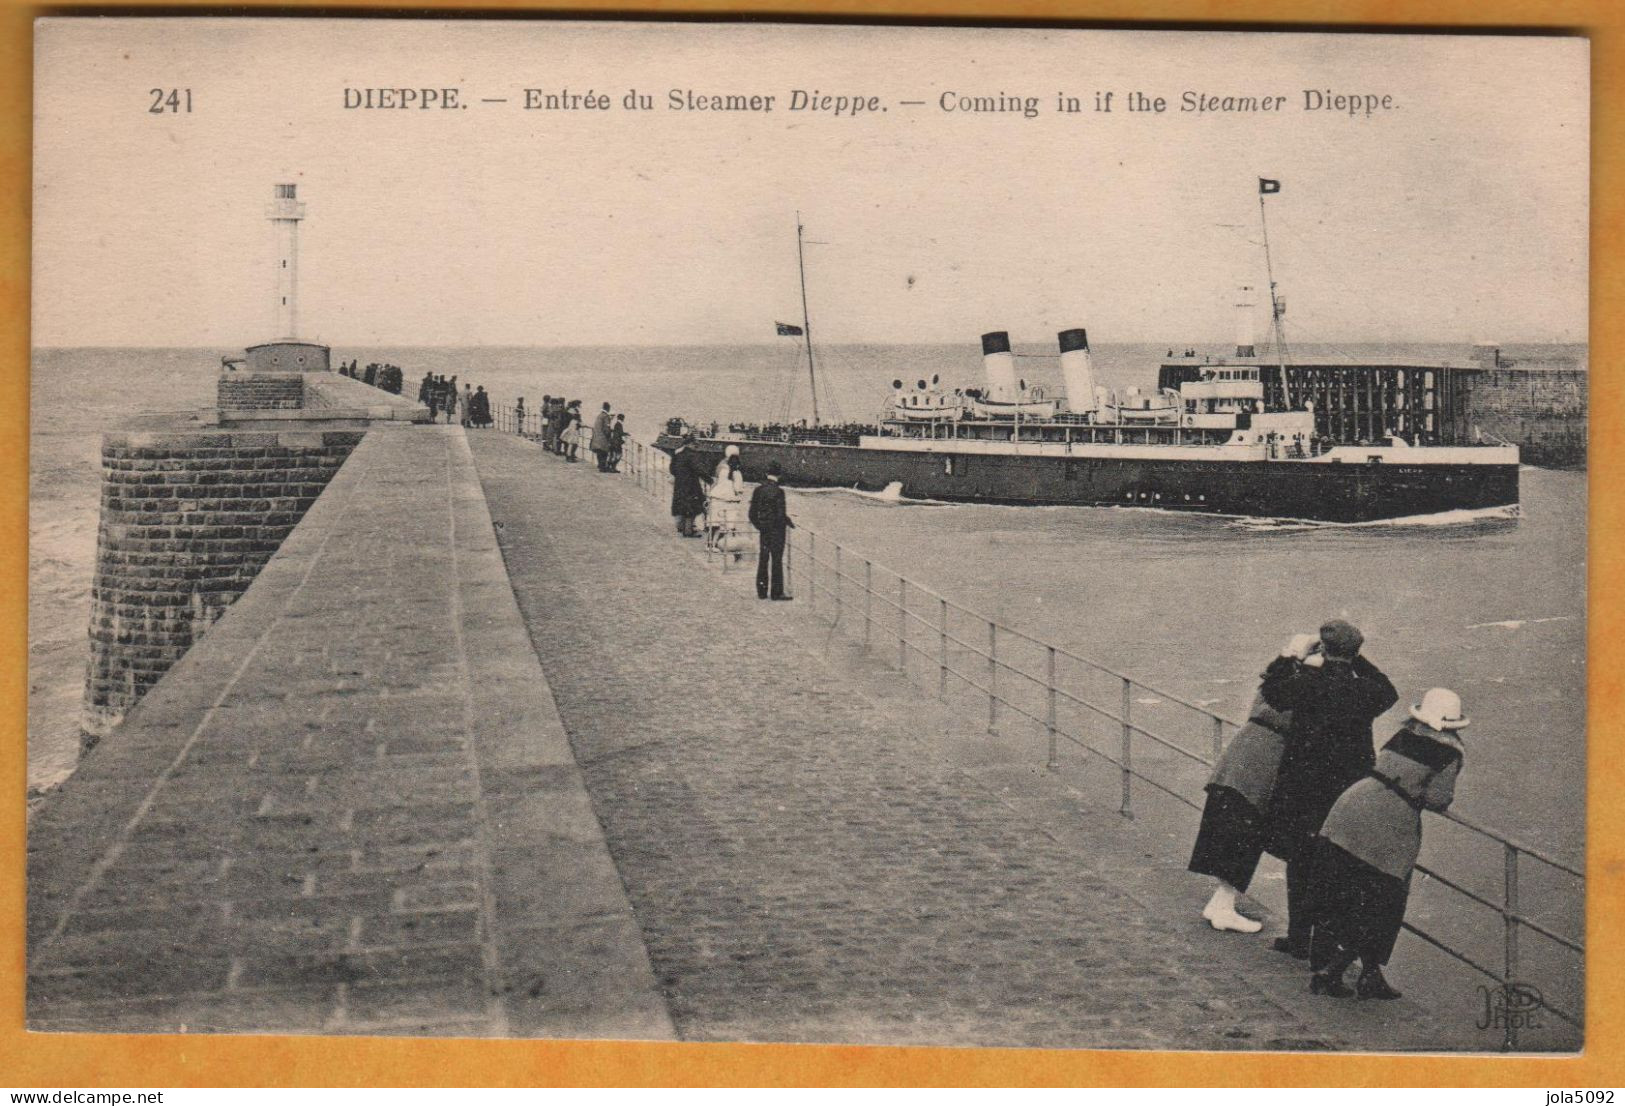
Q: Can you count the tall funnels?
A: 2